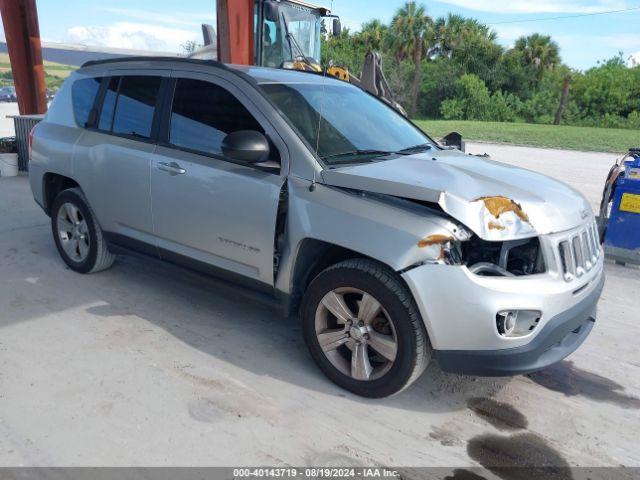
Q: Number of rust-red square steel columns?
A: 2